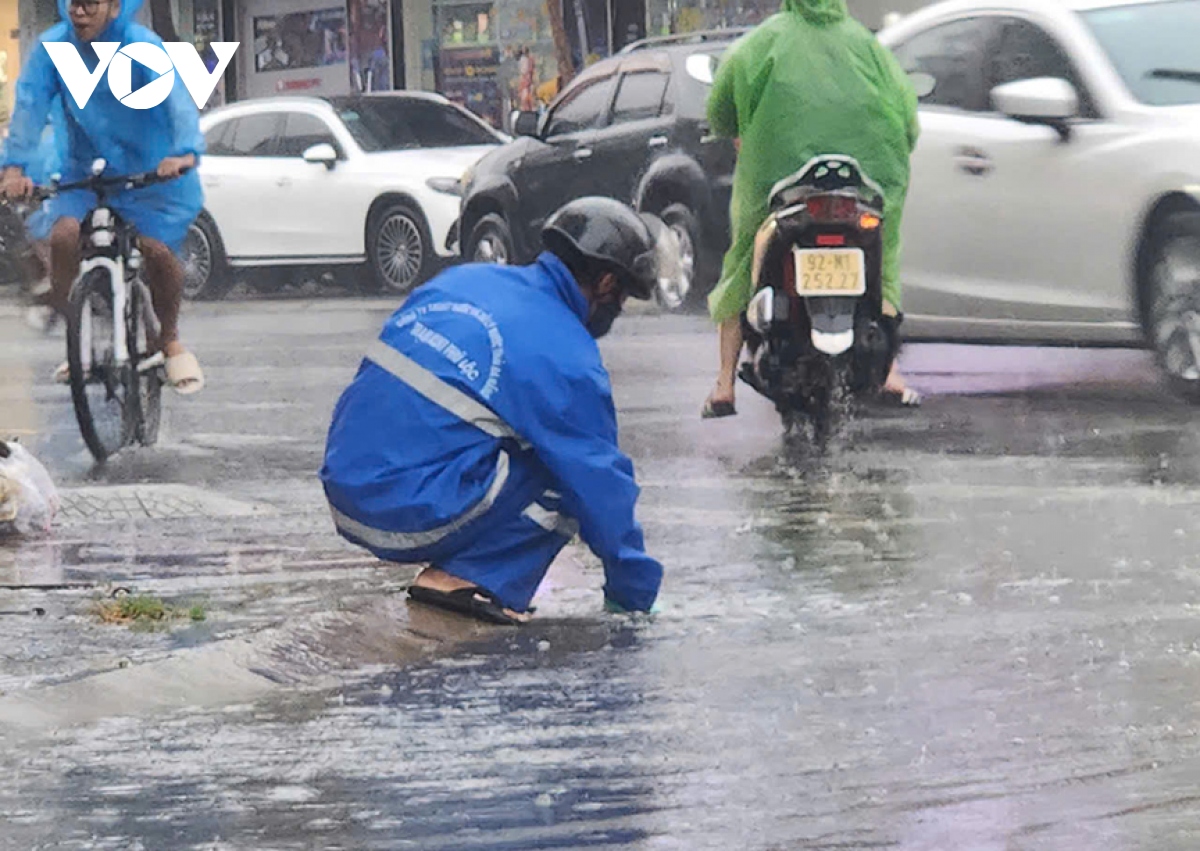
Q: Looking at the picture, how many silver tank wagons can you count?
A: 0